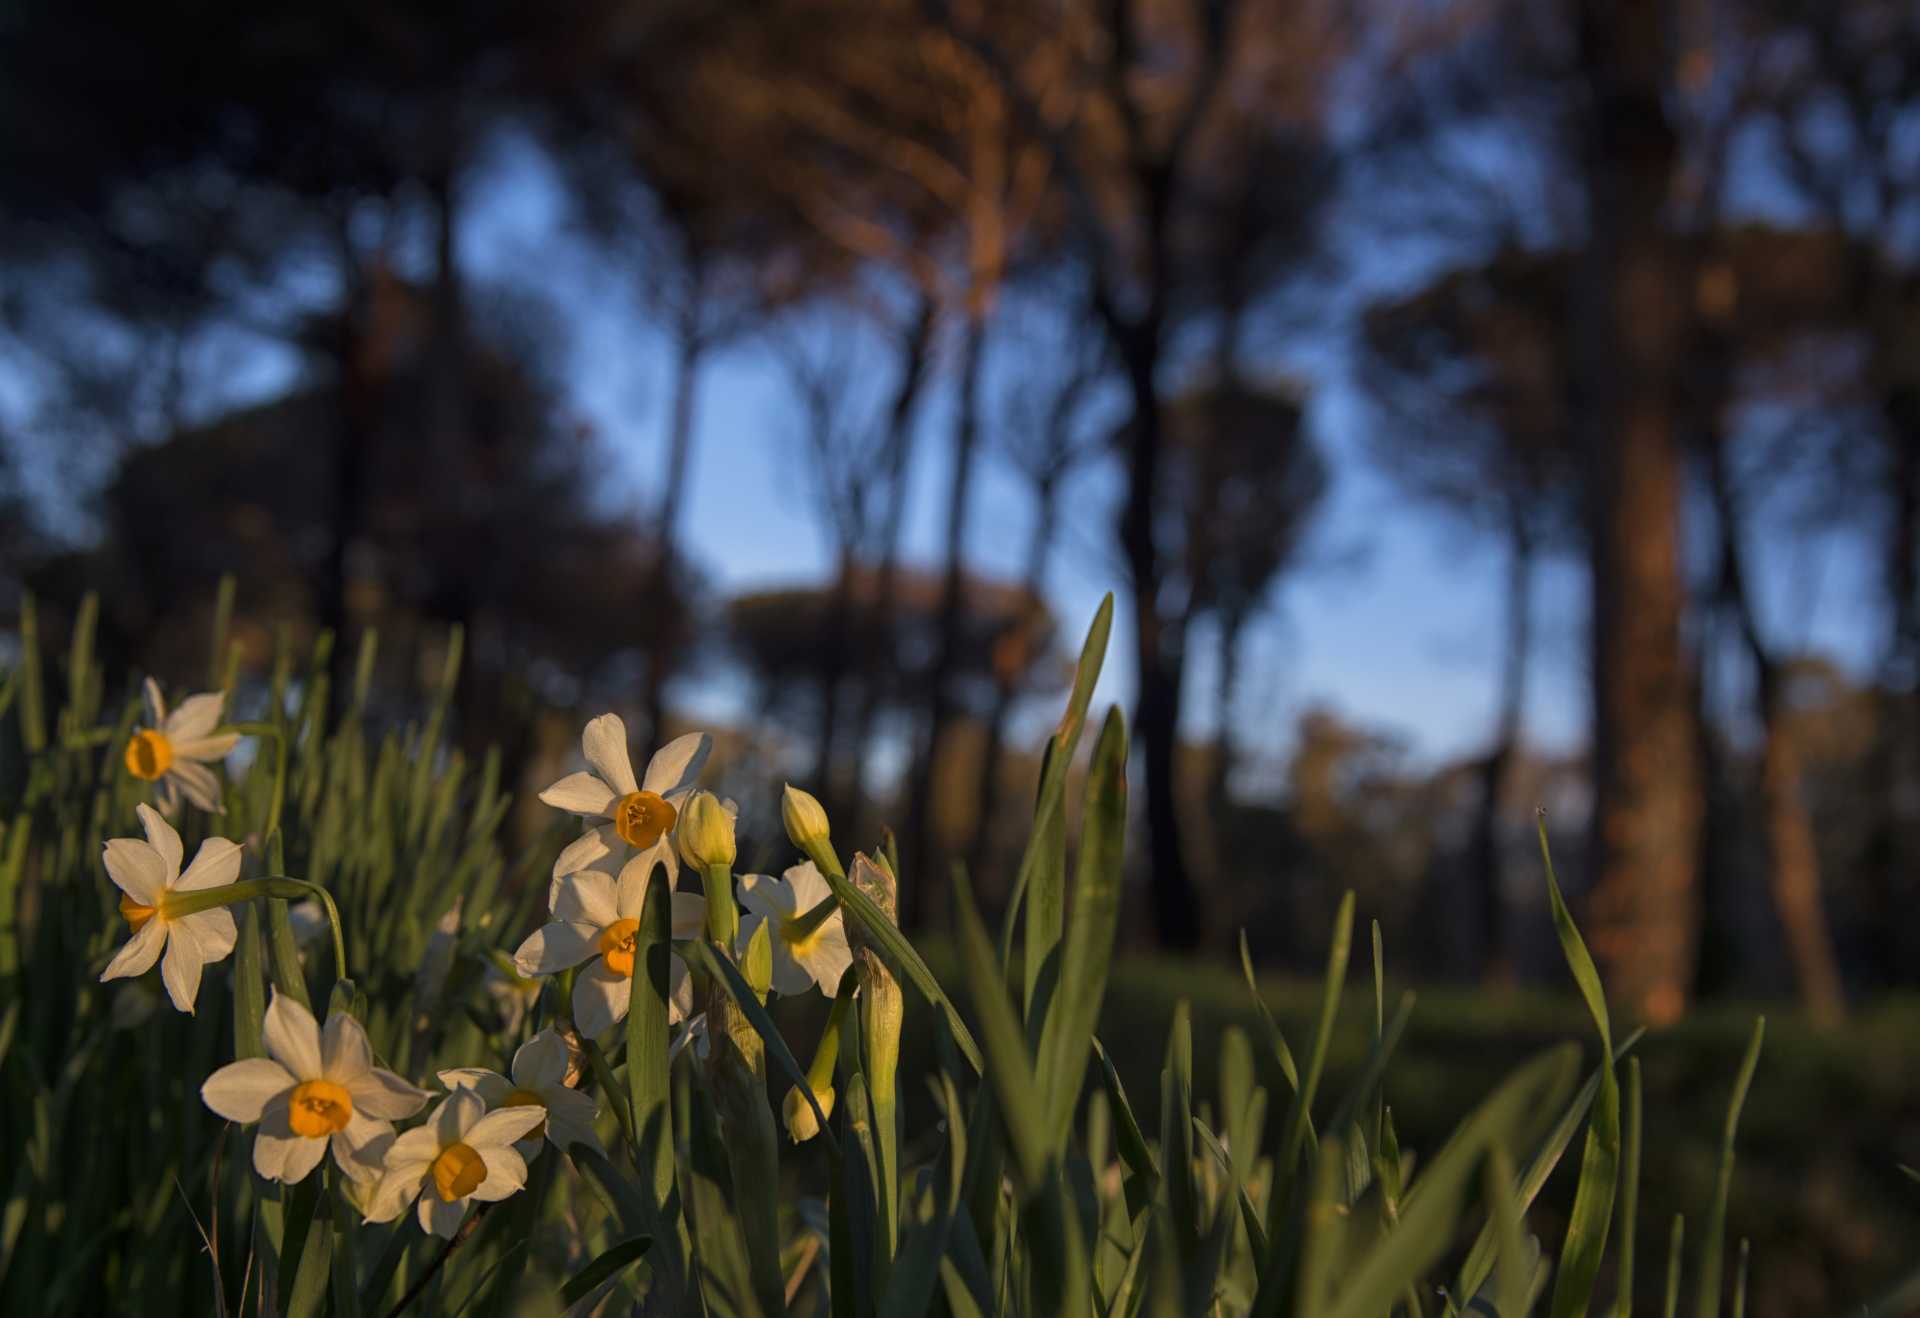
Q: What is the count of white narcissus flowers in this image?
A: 8